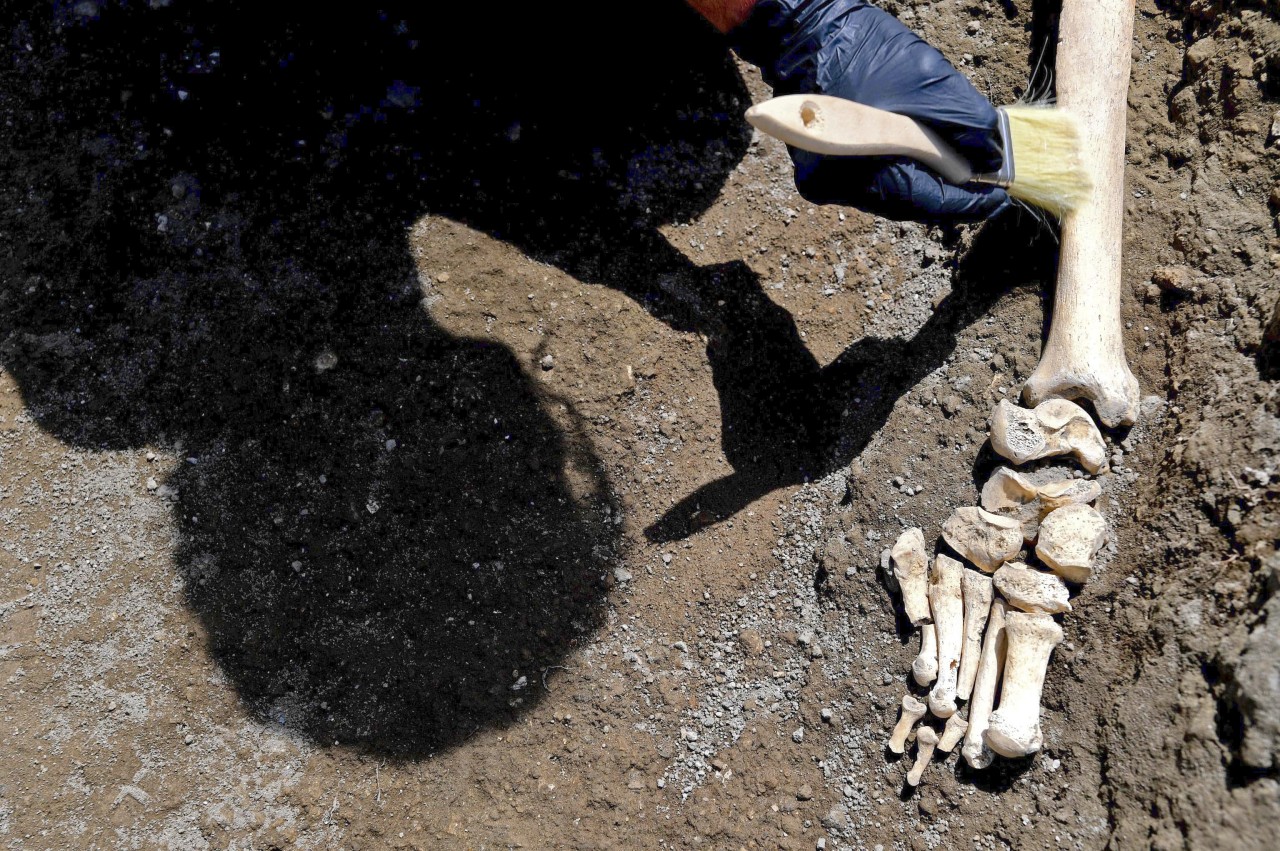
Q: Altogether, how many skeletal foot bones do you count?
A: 14